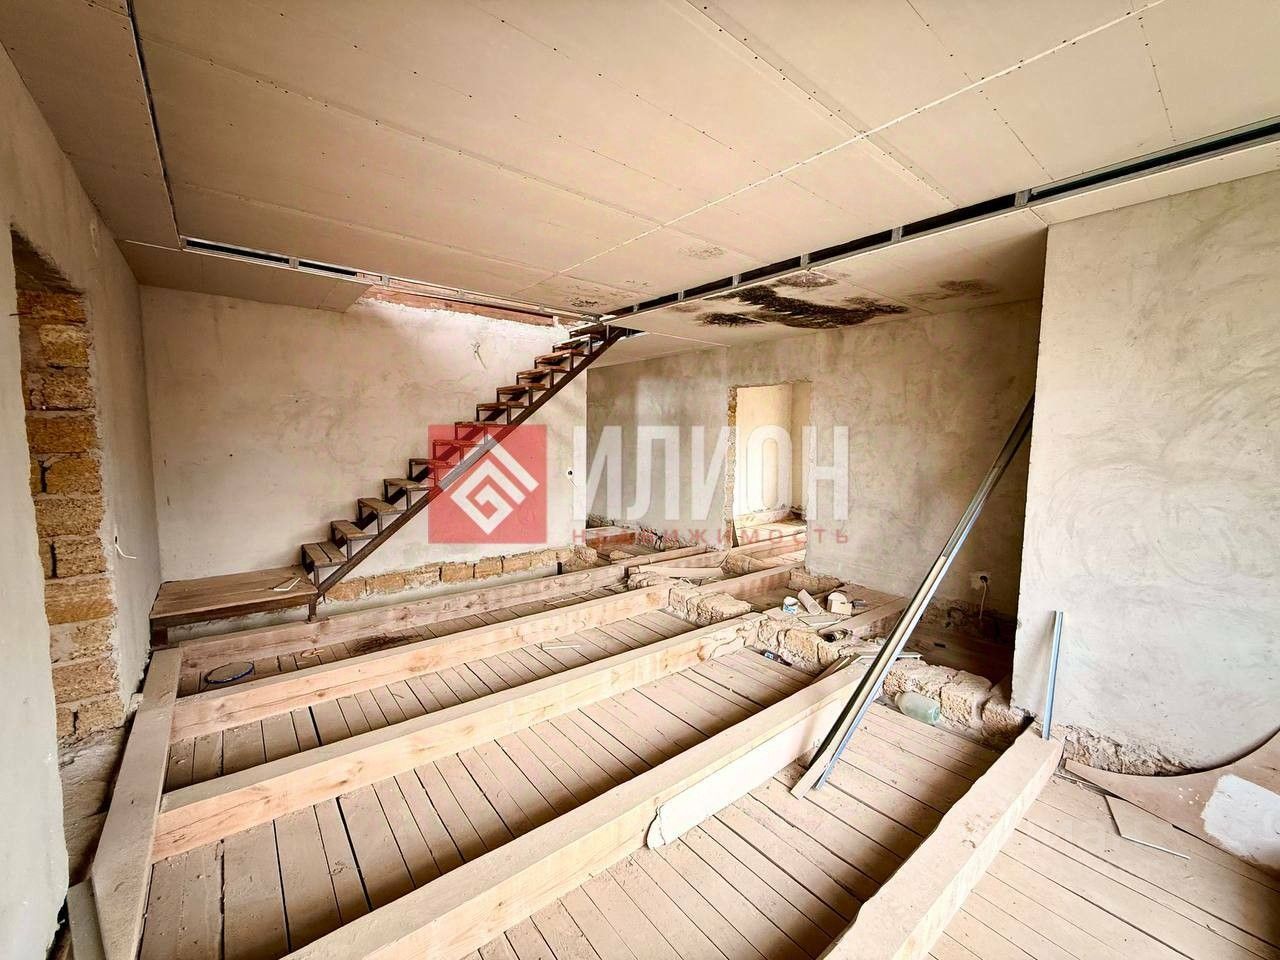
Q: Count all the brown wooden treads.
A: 13